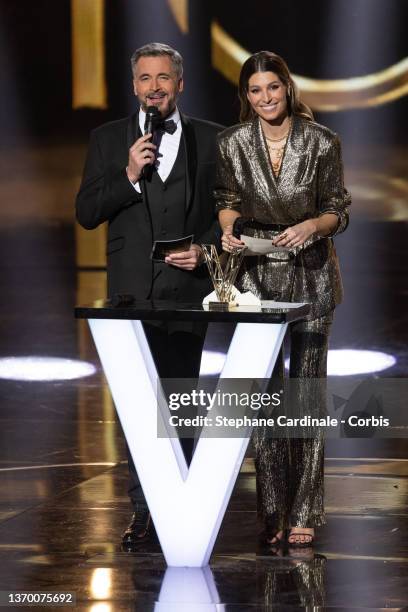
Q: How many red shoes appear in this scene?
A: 0